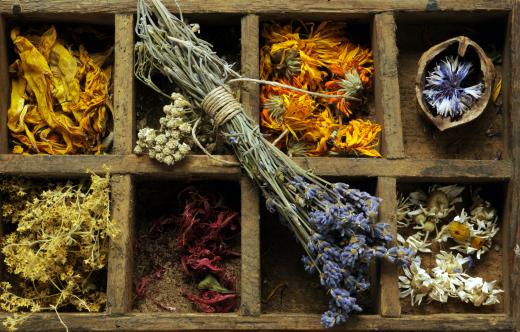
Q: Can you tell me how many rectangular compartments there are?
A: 8